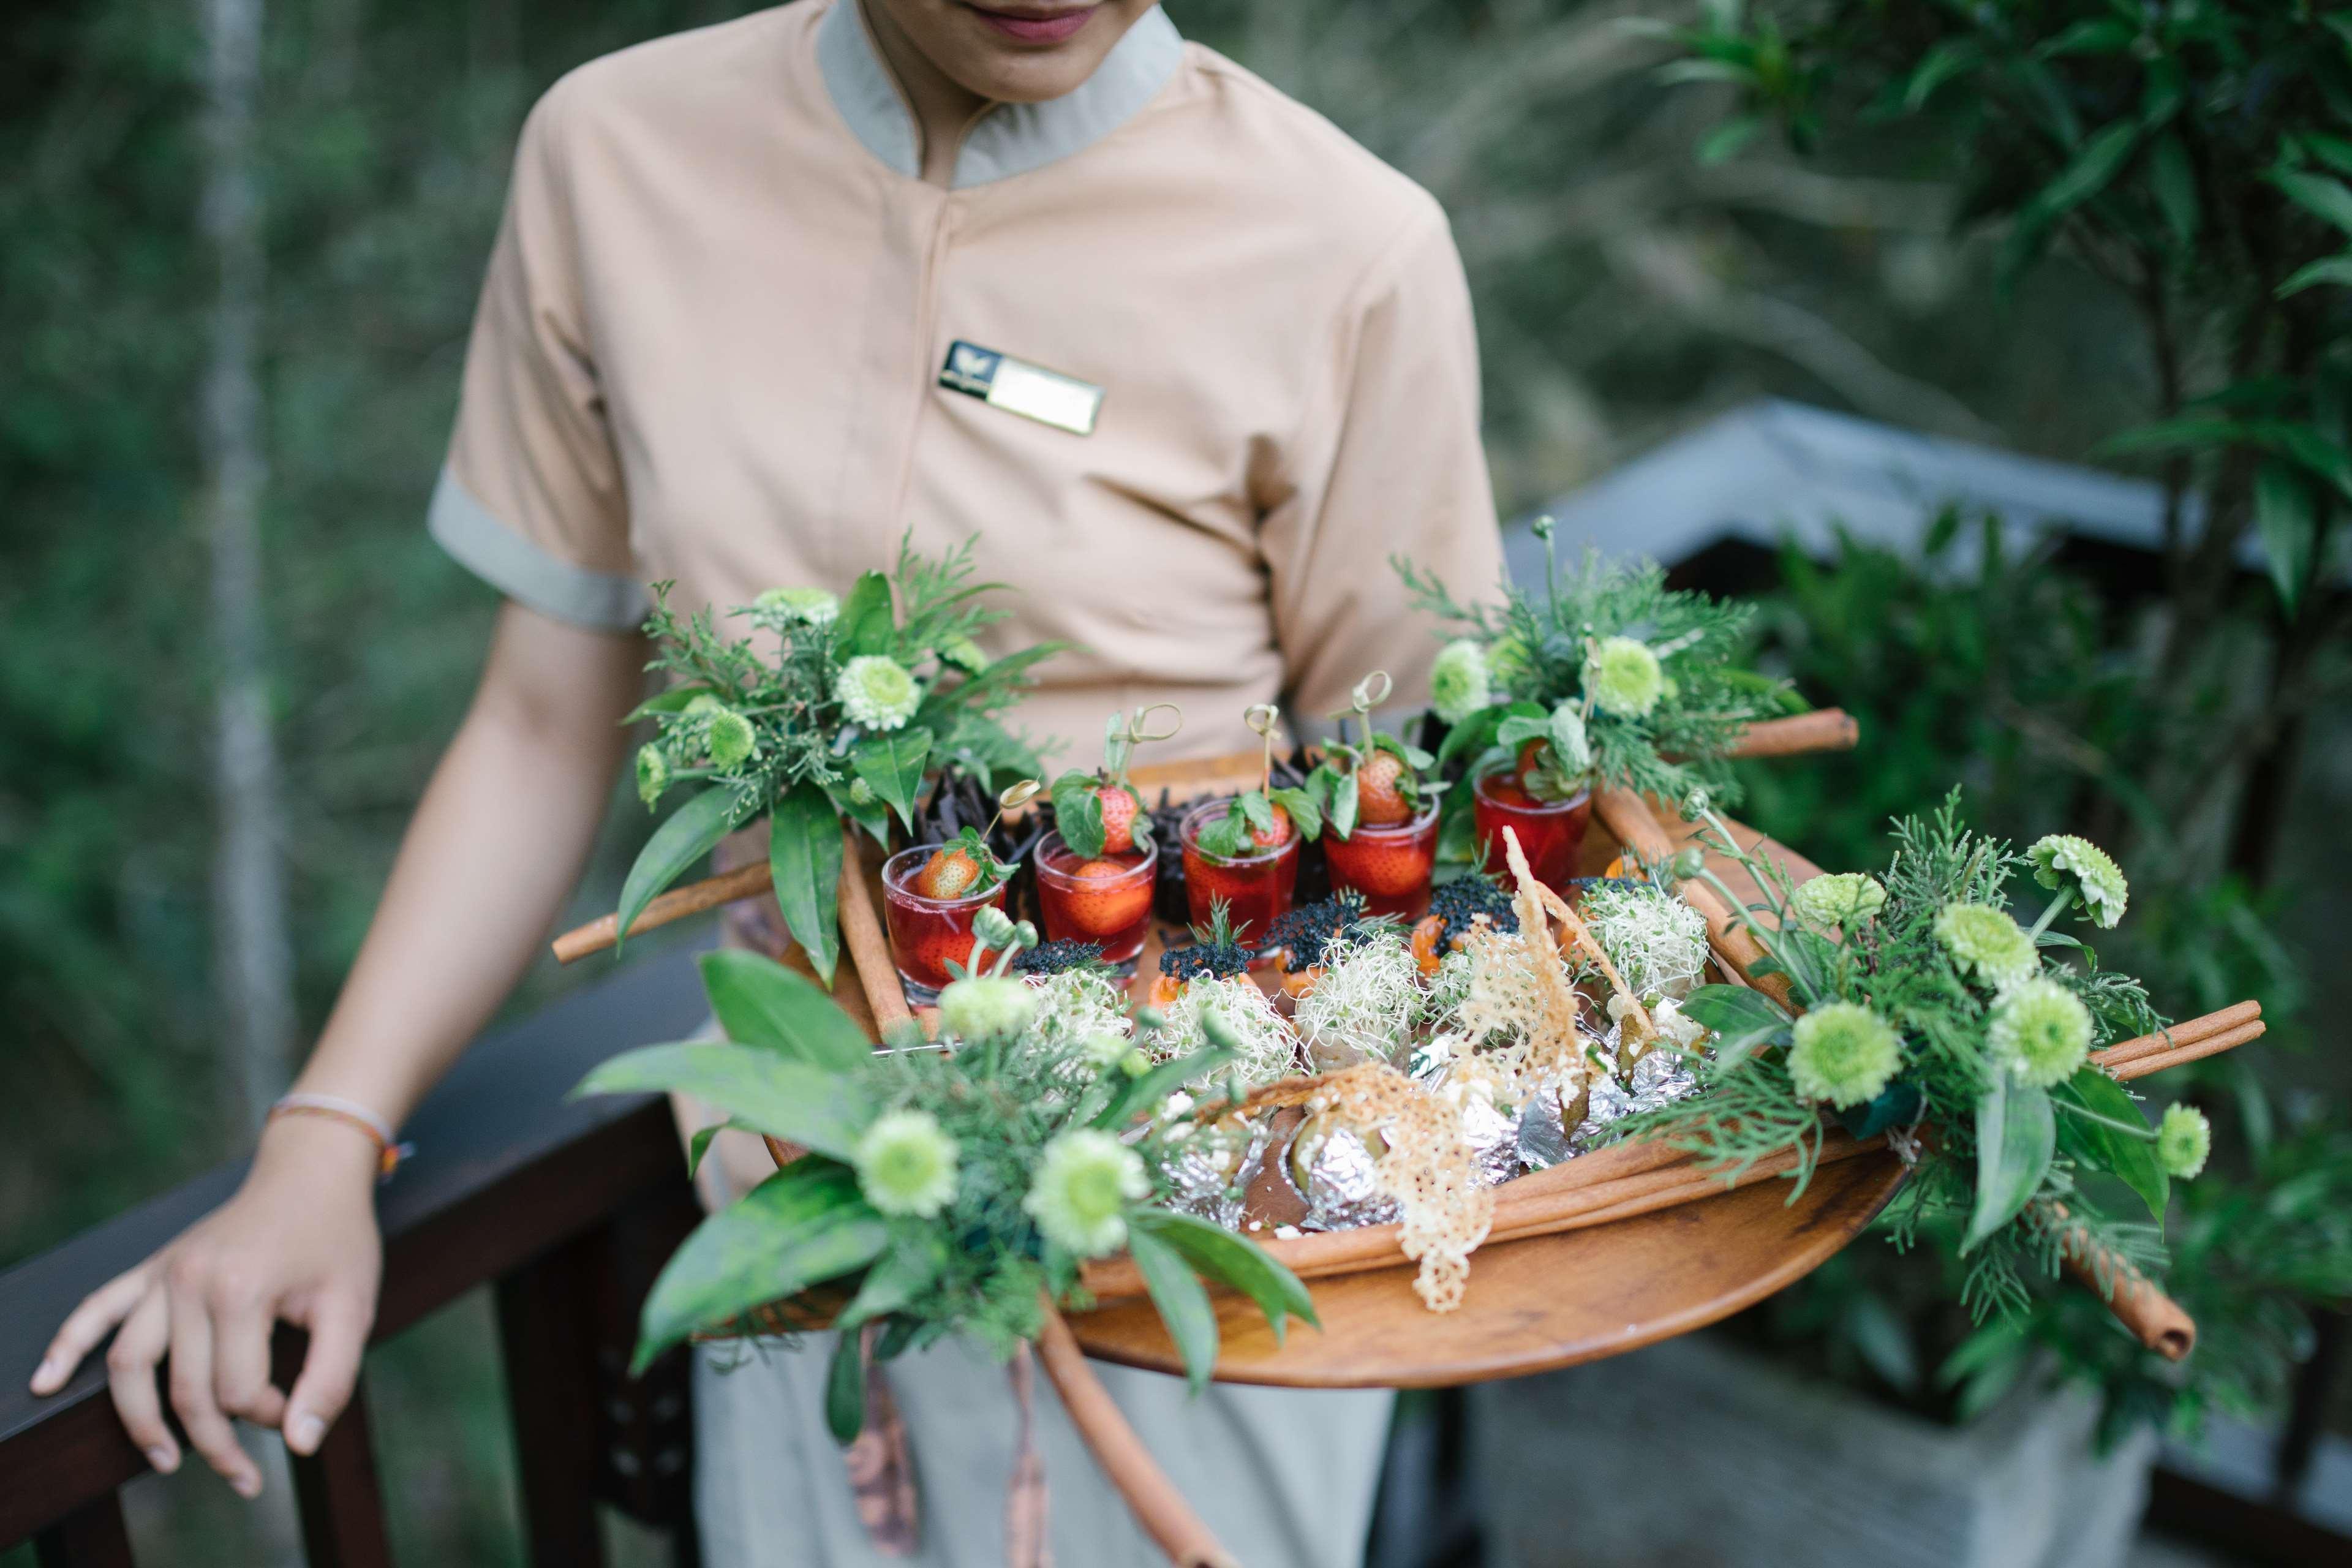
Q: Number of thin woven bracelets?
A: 2